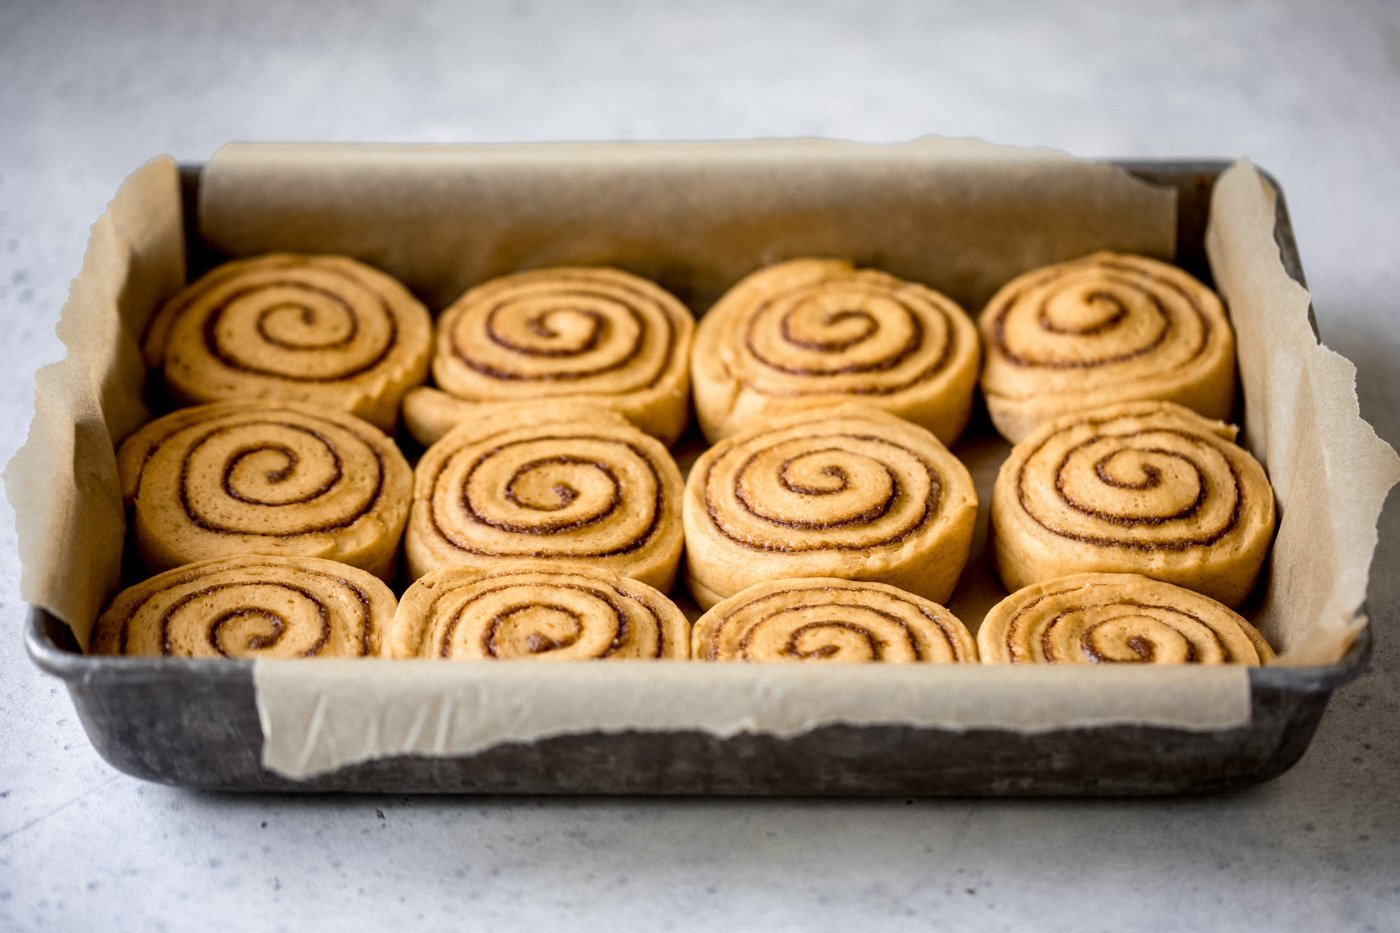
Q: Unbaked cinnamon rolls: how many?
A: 12